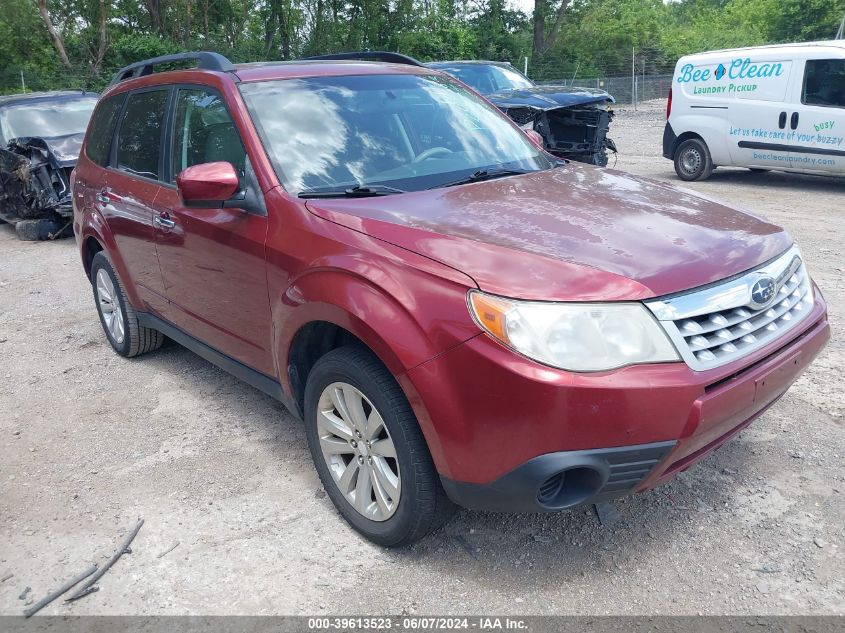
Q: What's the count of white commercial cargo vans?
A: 1